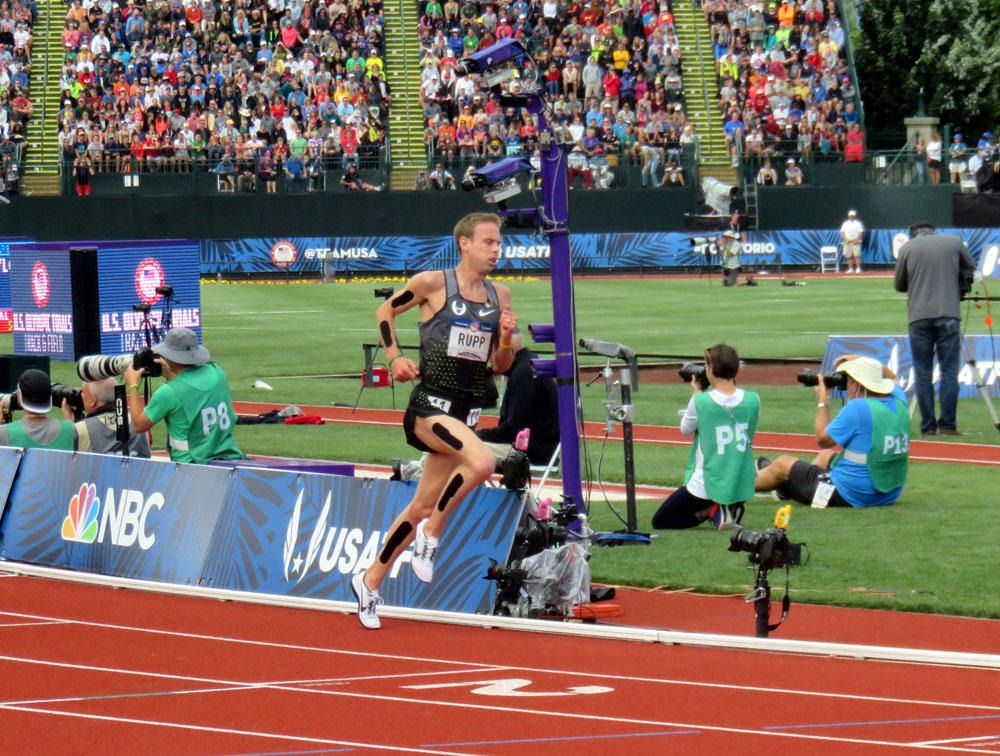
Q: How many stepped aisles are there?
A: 3